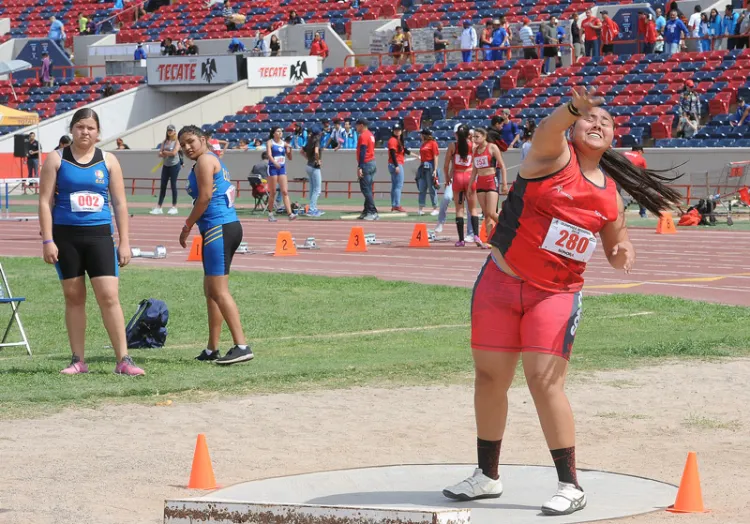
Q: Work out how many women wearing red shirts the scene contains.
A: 5